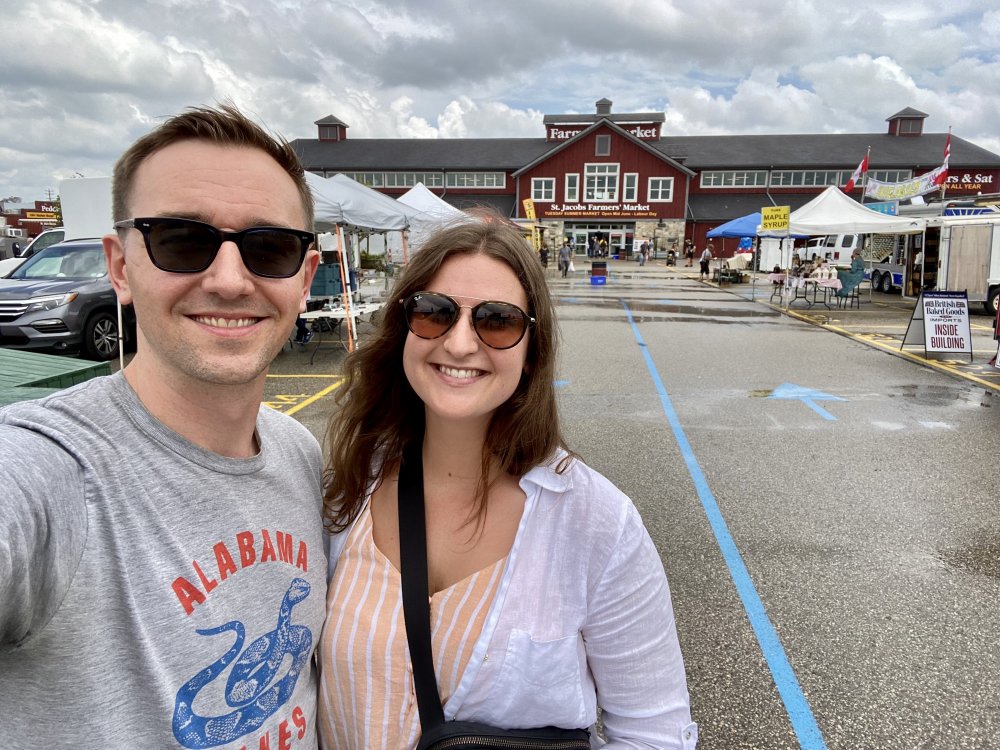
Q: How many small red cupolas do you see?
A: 2